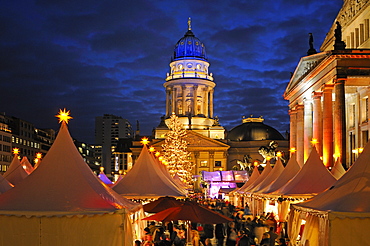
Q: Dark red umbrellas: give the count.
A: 2